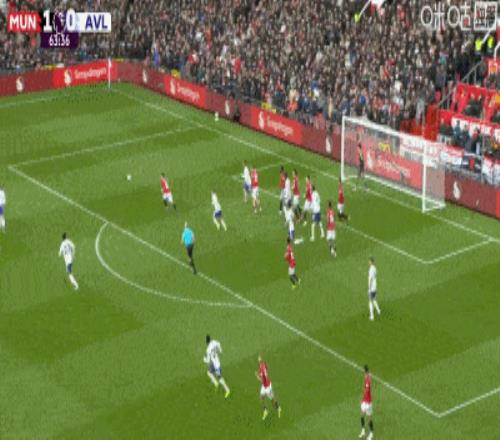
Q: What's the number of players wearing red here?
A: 10